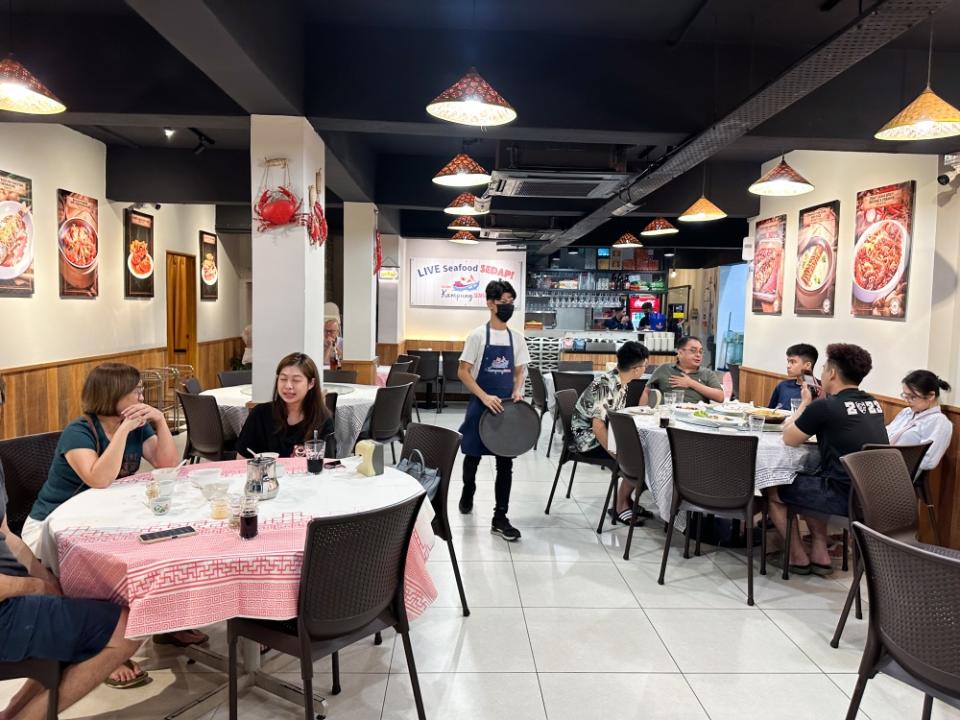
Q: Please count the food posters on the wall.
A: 7